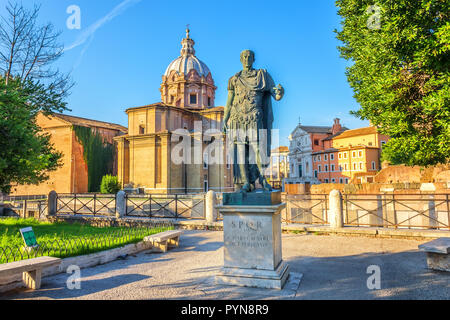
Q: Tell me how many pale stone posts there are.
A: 4